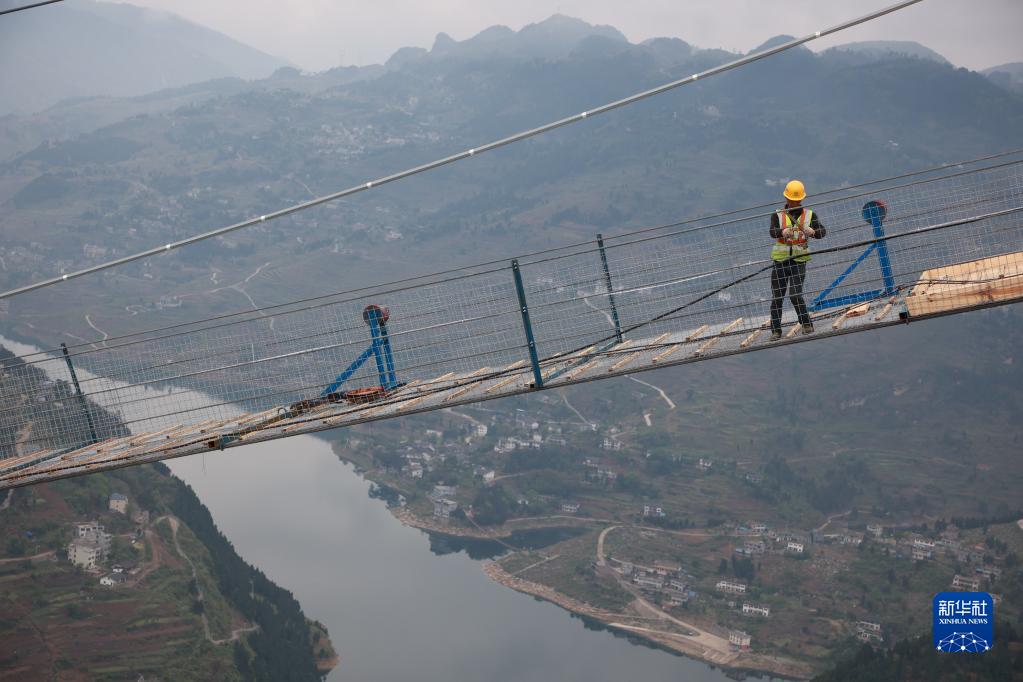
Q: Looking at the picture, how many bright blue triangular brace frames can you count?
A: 2